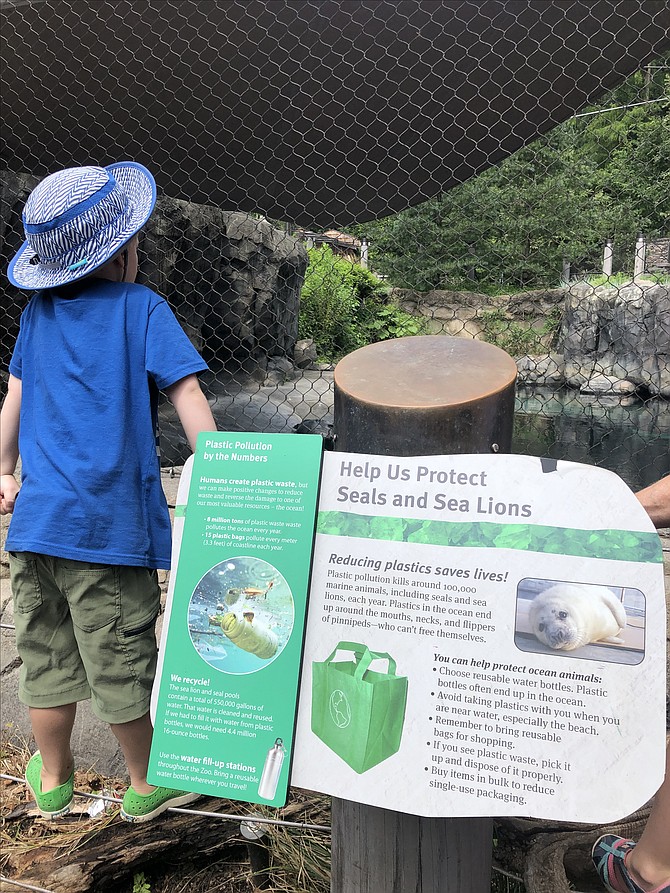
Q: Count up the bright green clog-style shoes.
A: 2